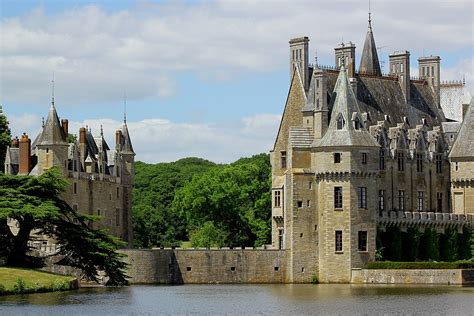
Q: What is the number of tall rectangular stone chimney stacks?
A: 4